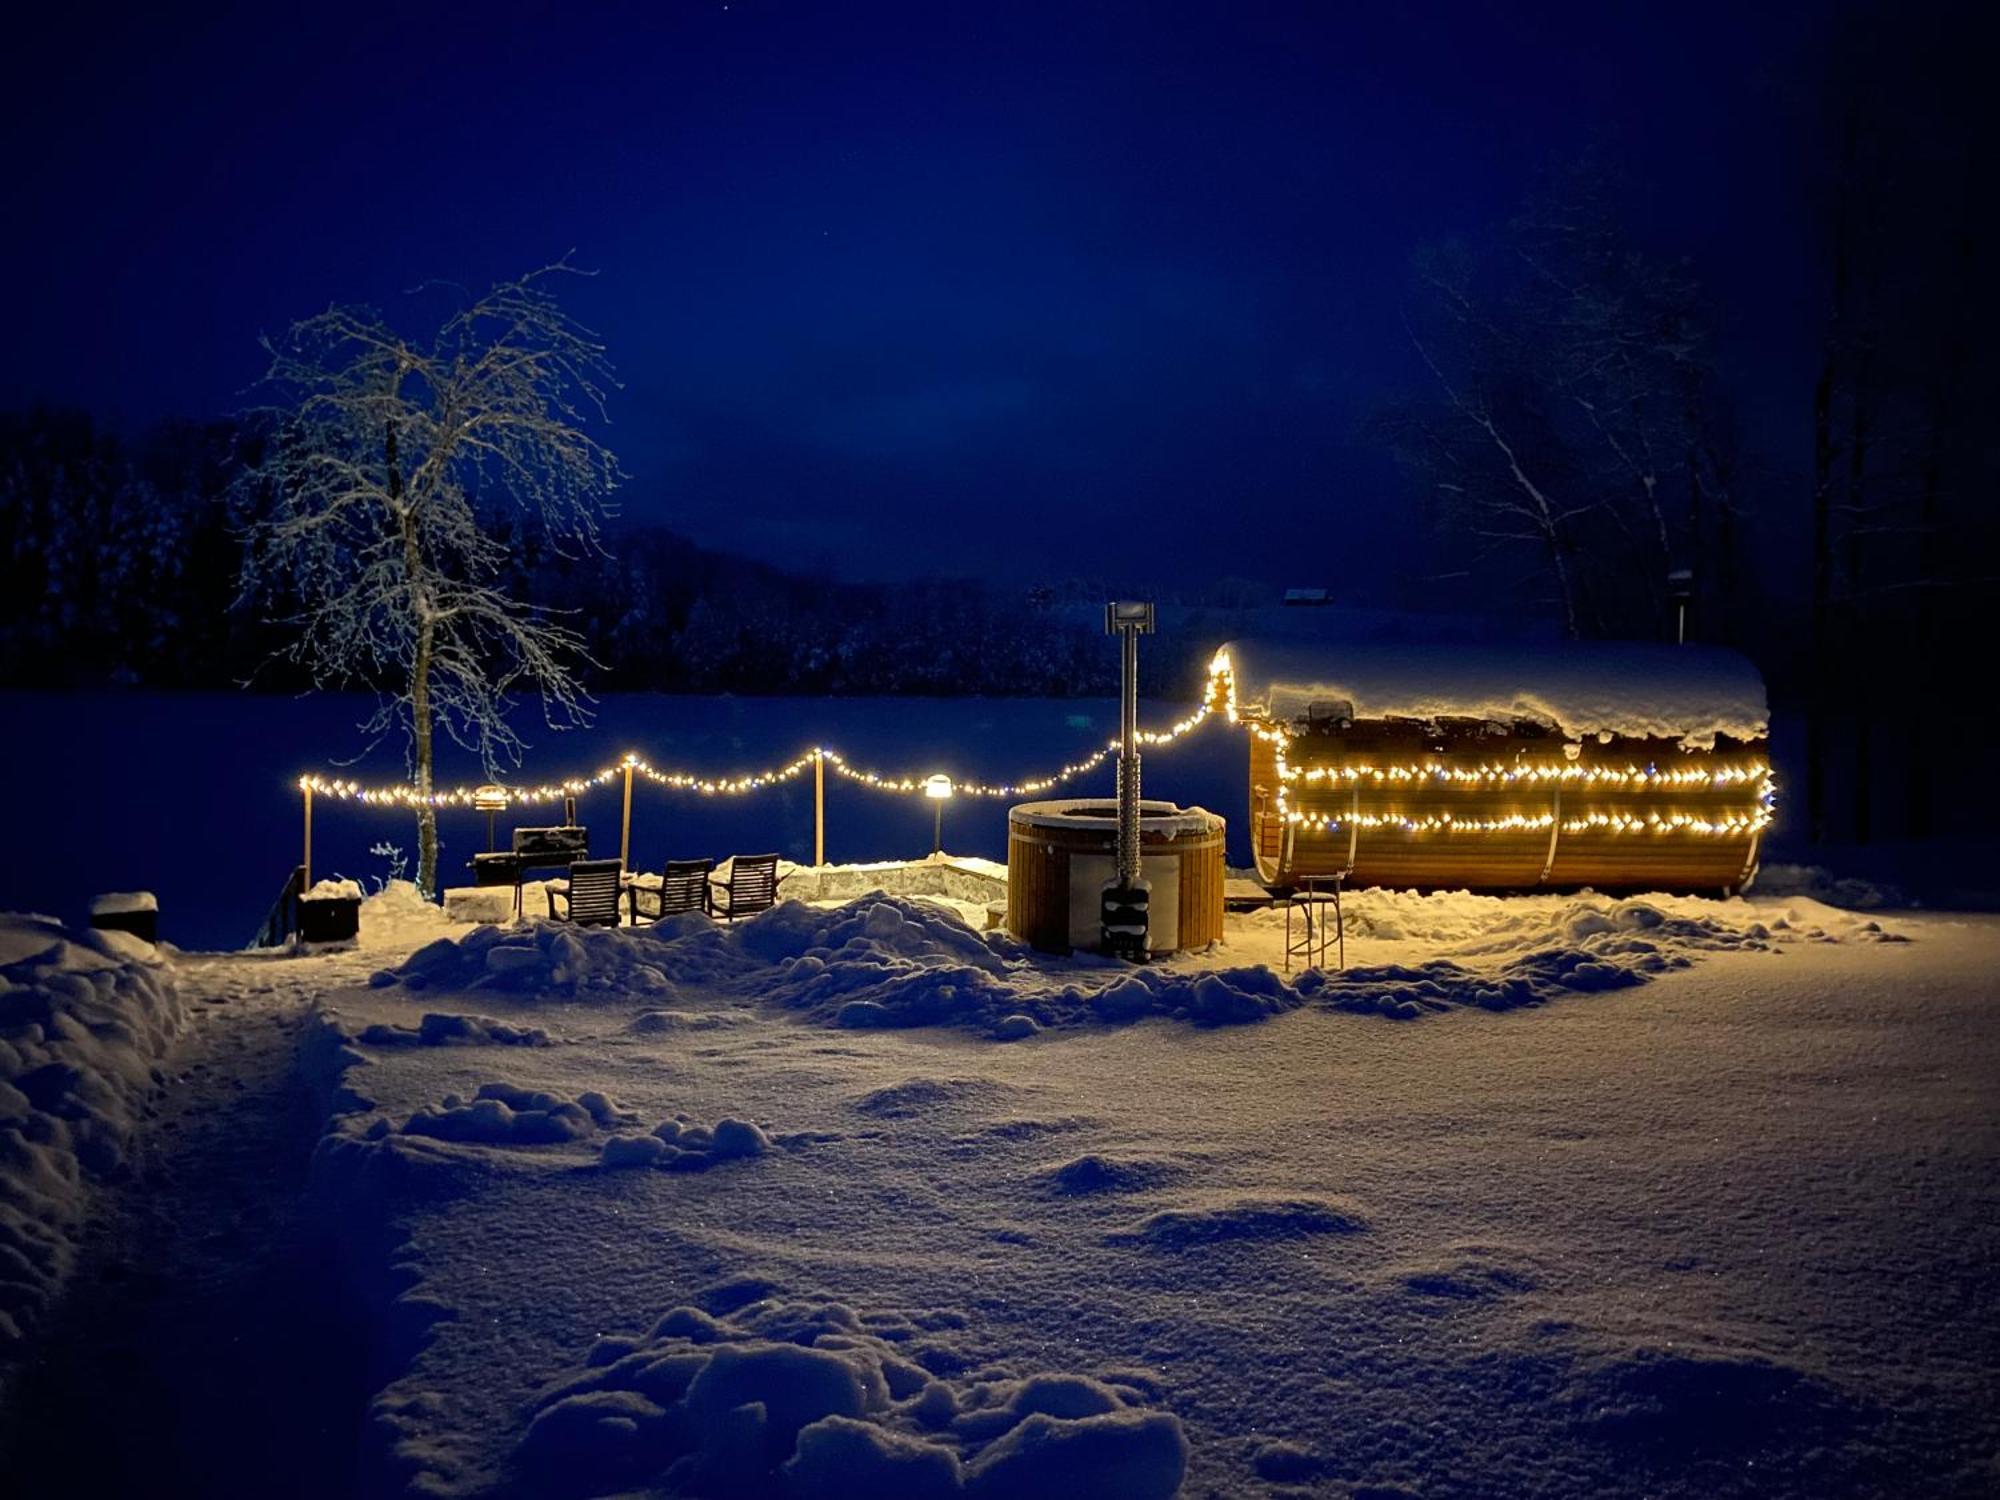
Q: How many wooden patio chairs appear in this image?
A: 3